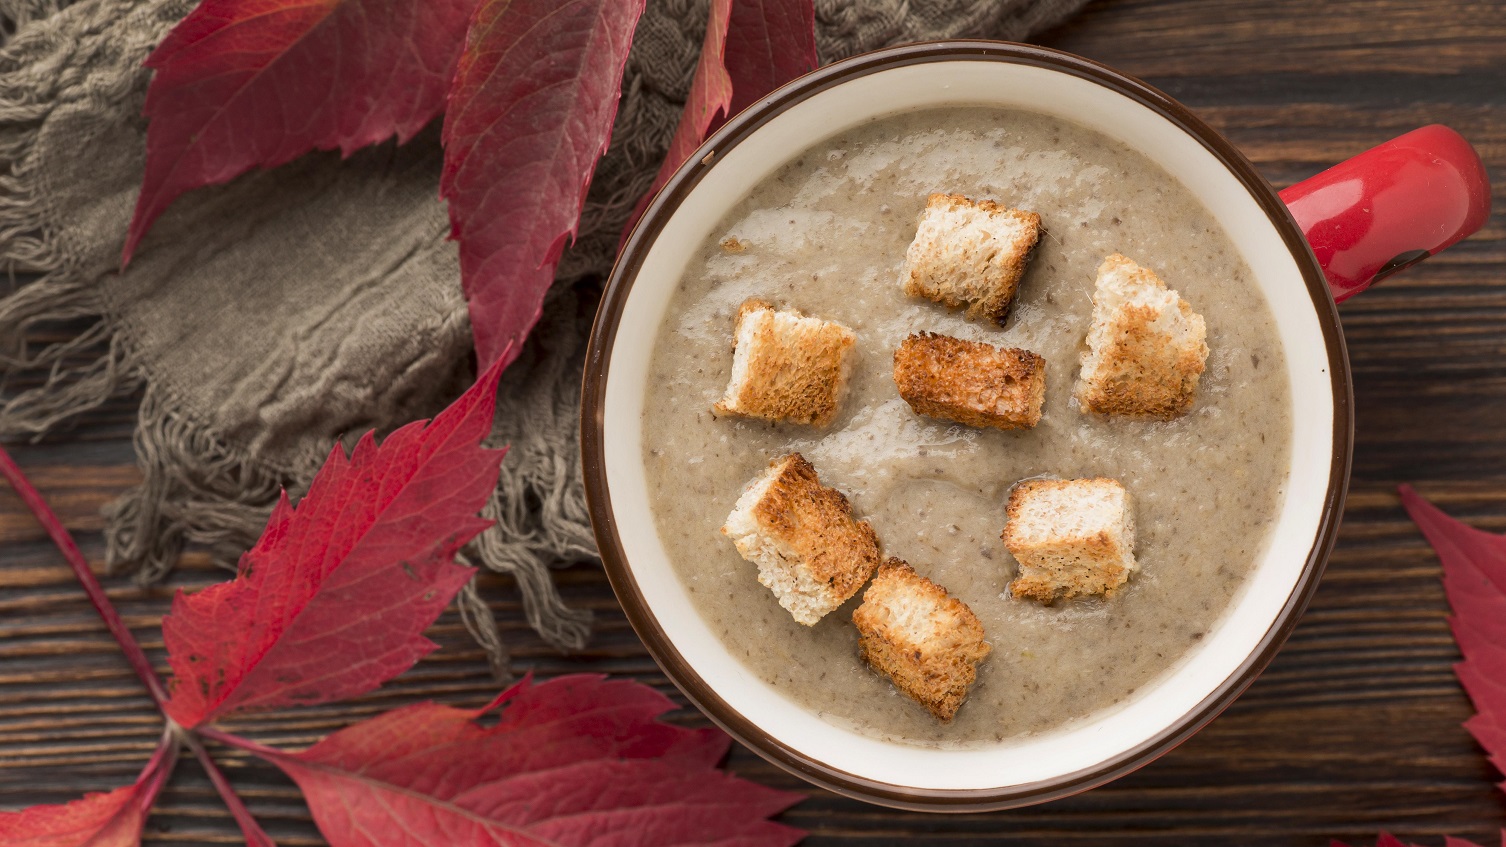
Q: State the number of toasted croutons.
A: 7